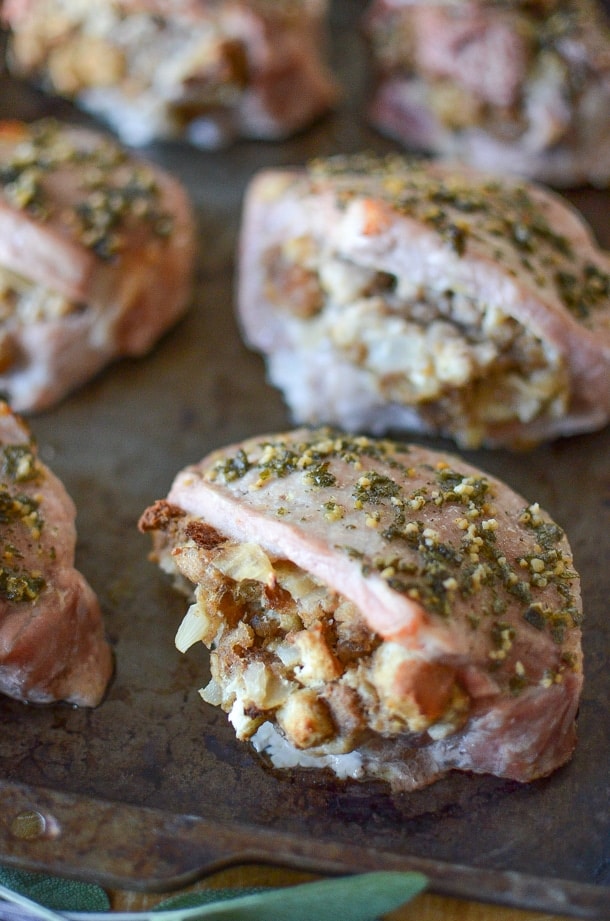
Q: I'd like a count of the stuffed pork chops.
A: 6